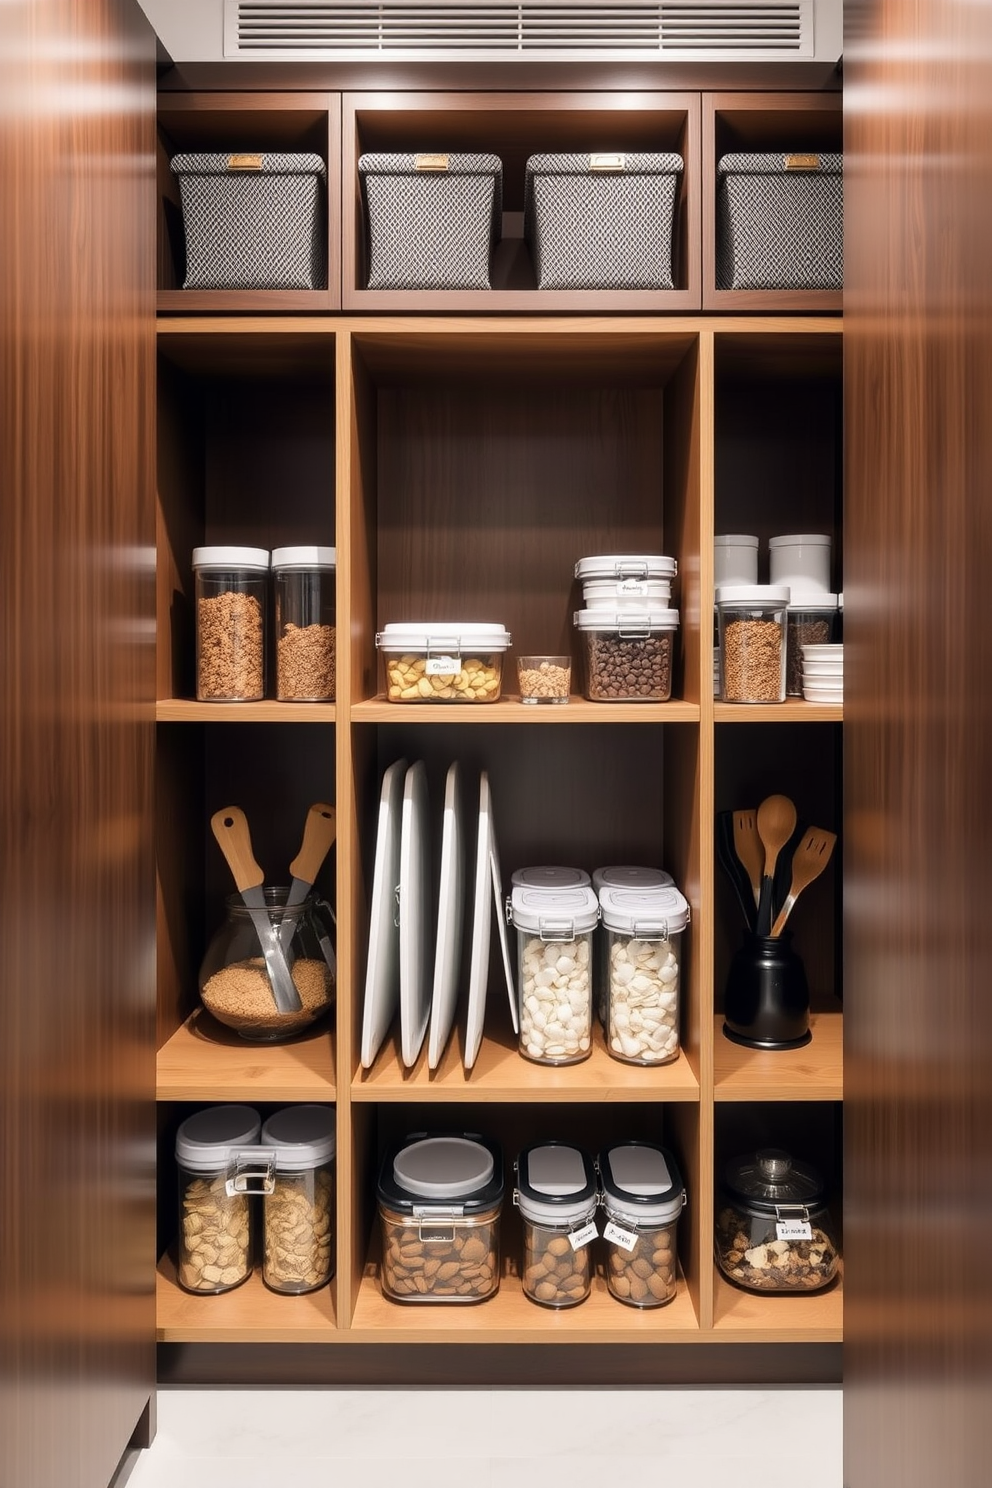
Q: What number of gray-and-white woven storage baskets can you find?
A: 4